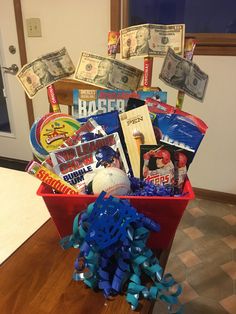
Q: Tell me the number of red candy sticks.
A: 2